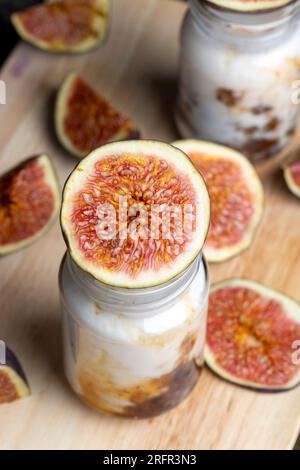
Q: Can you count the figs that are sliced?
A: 9